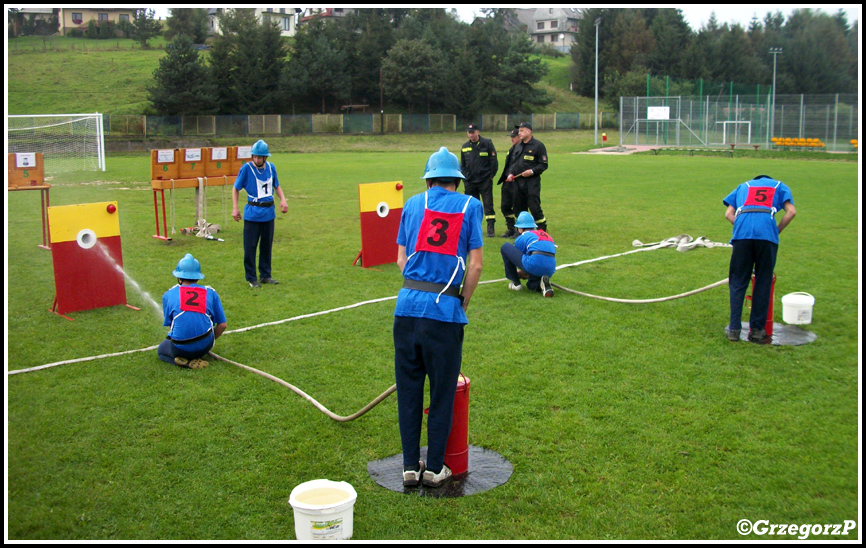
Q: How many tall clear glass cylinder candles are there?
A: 0